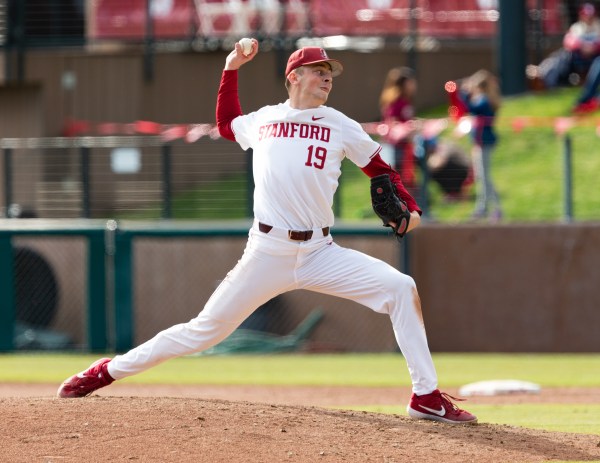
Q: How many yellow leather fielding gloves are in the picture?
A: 0